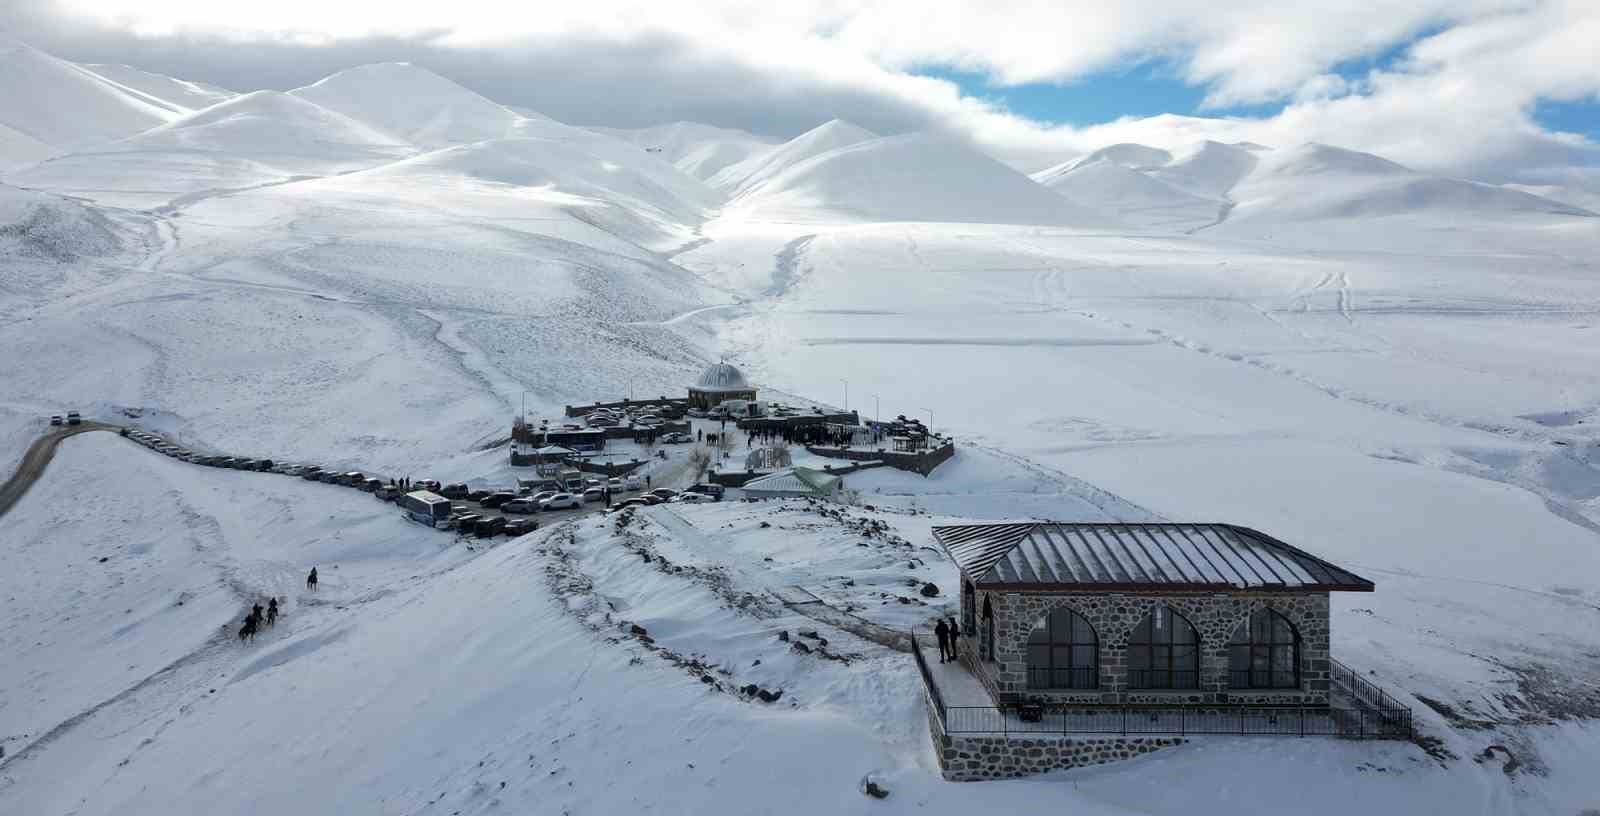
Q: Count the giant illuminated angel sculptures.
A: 0